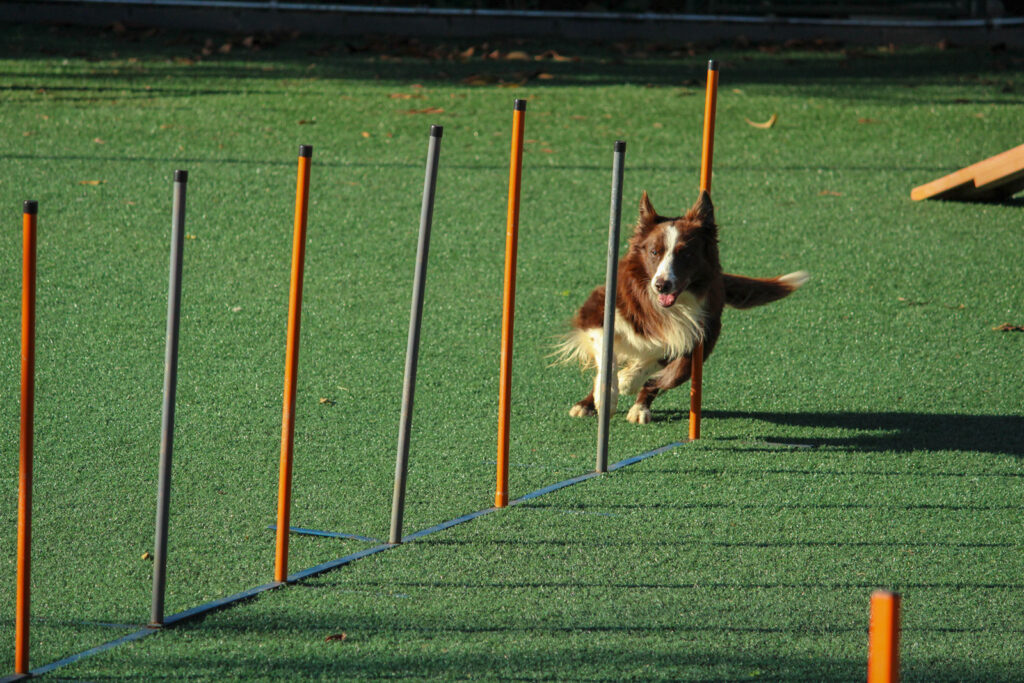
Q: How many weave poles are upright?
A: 7